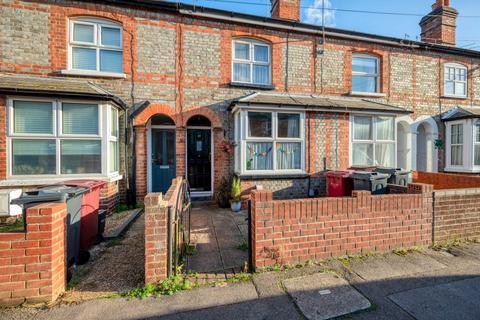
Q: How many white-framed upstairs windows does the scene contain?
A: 4